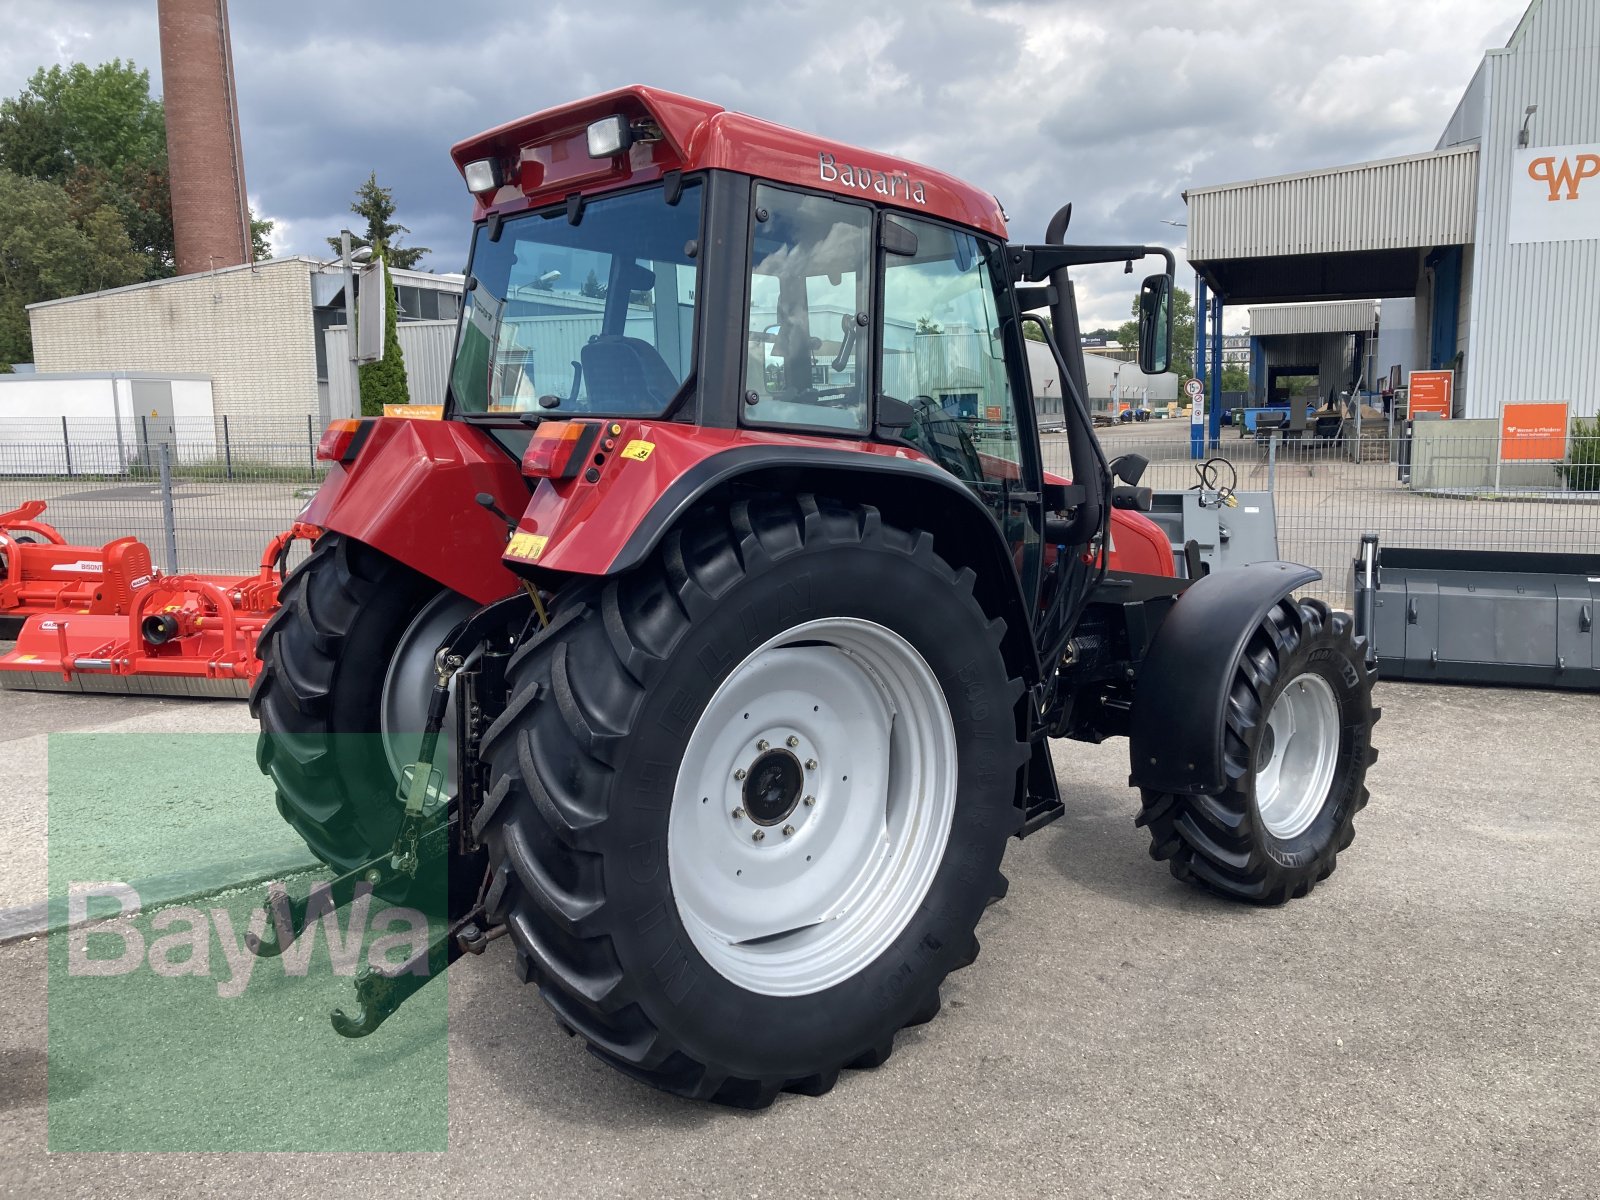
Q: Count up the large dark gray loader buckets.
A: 1